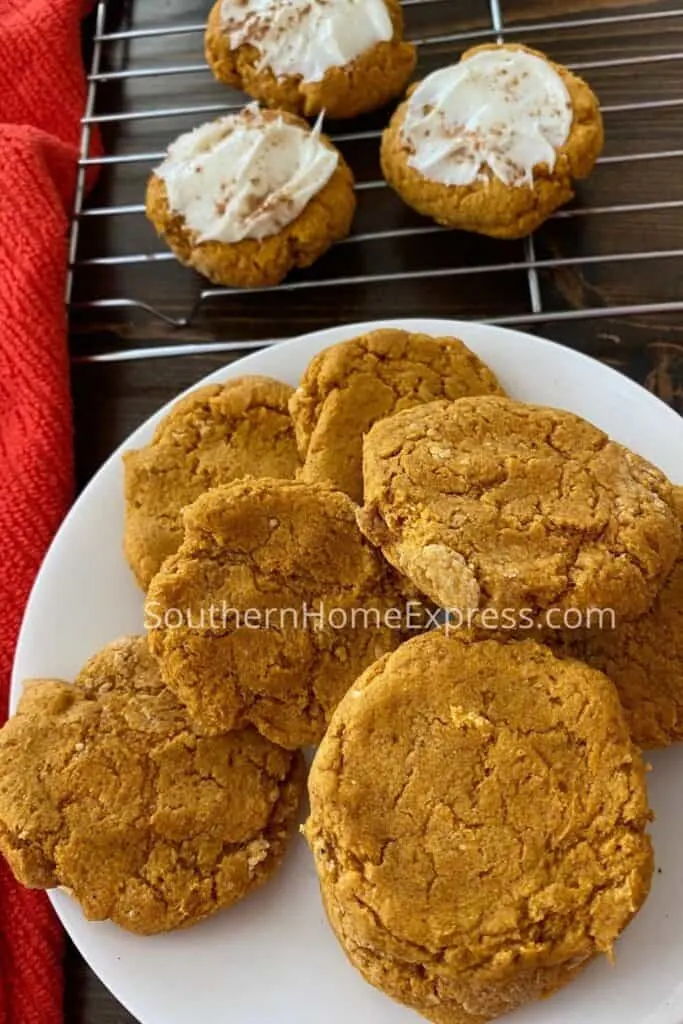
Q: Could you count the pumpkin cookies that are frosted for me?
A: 3